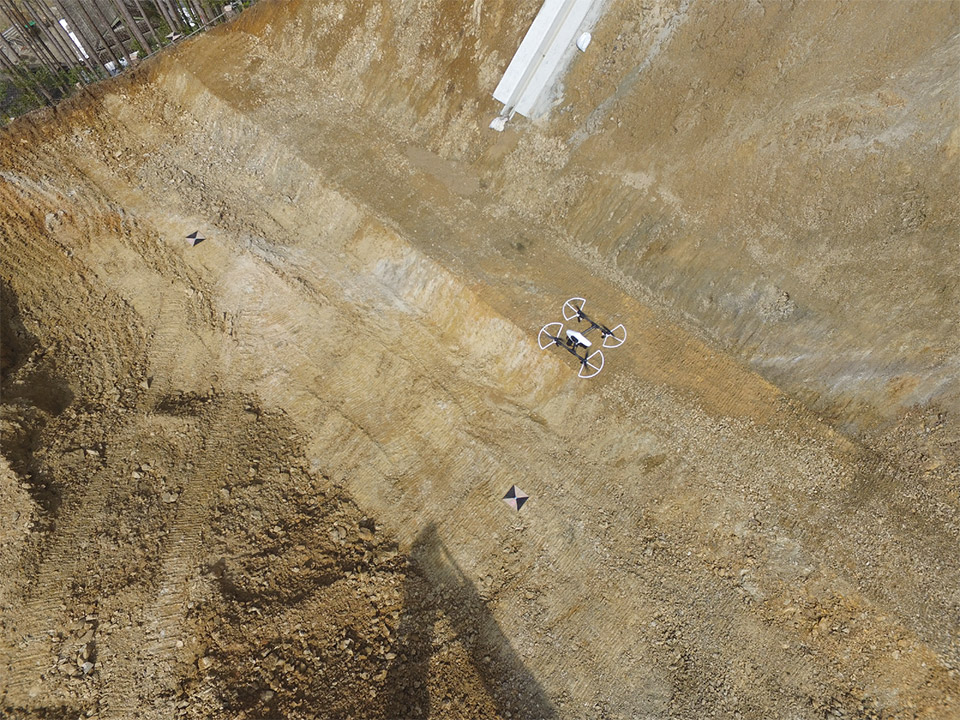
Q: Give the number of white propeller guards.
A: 4